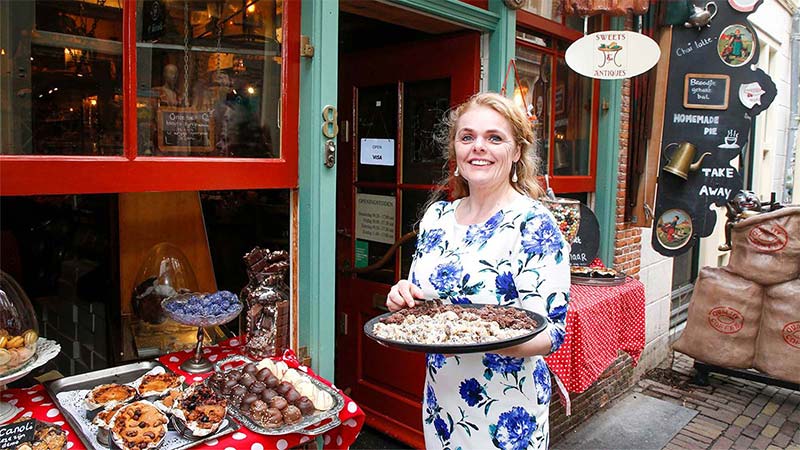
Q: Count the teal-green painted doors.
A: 0